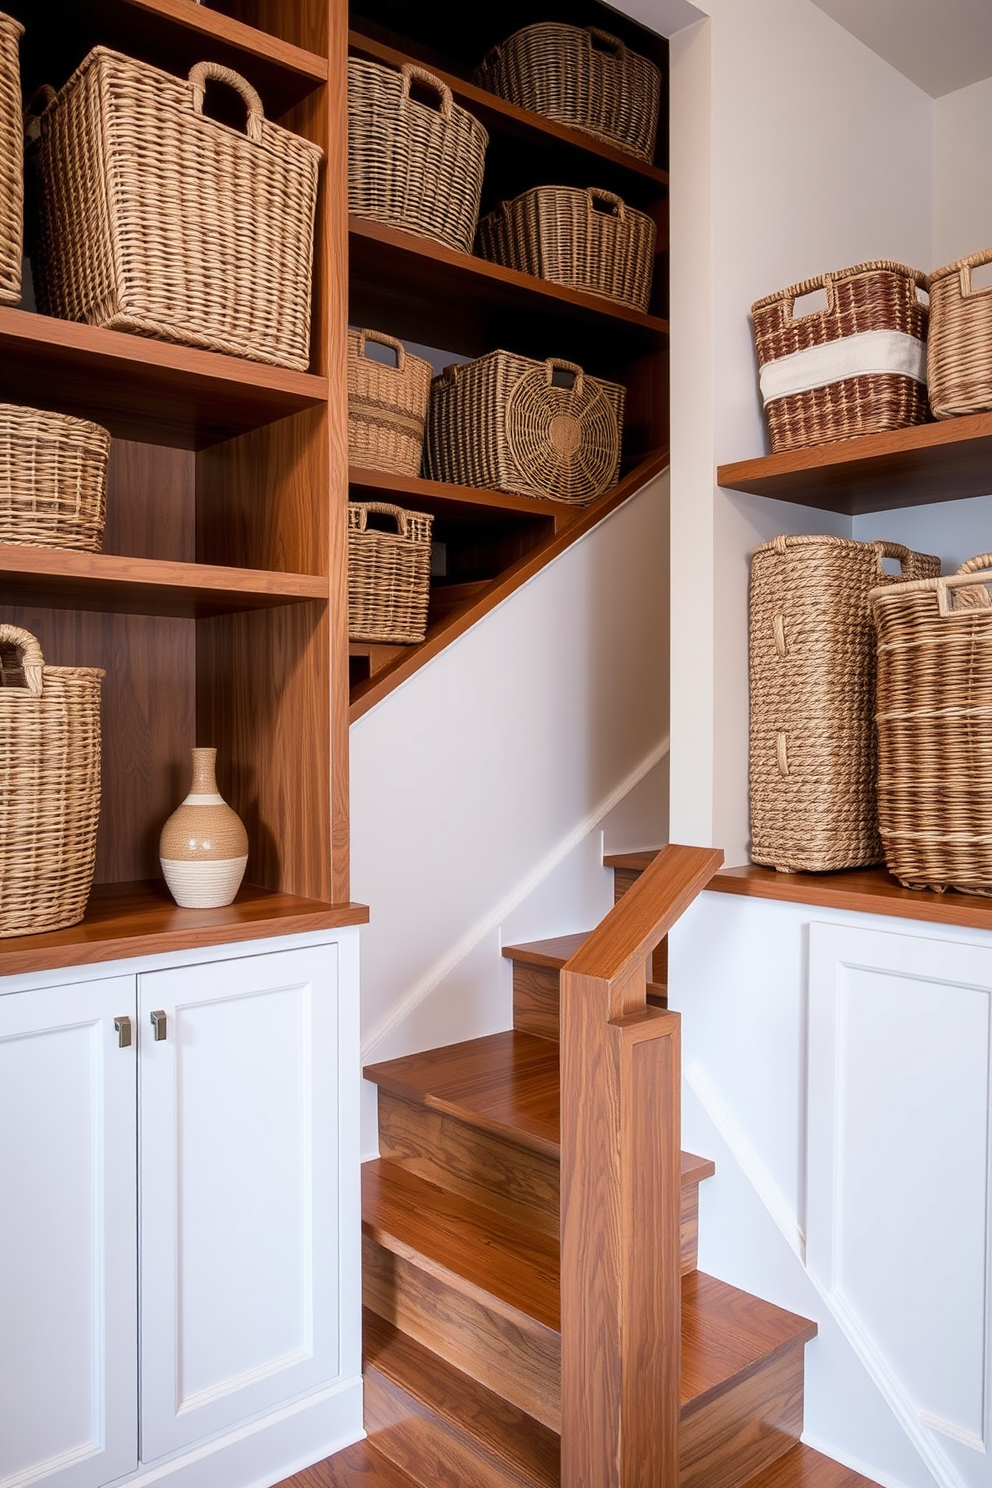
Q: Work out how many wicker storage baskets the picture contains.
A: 14